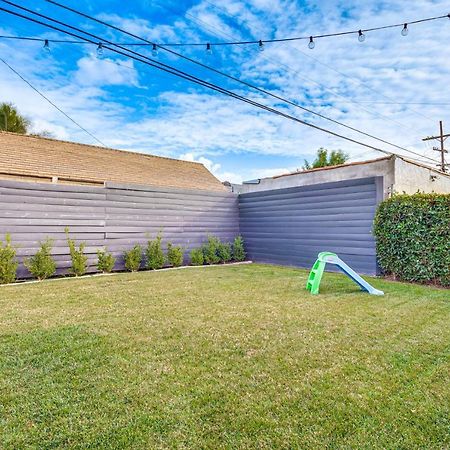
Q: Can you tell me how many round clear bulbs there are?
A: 8